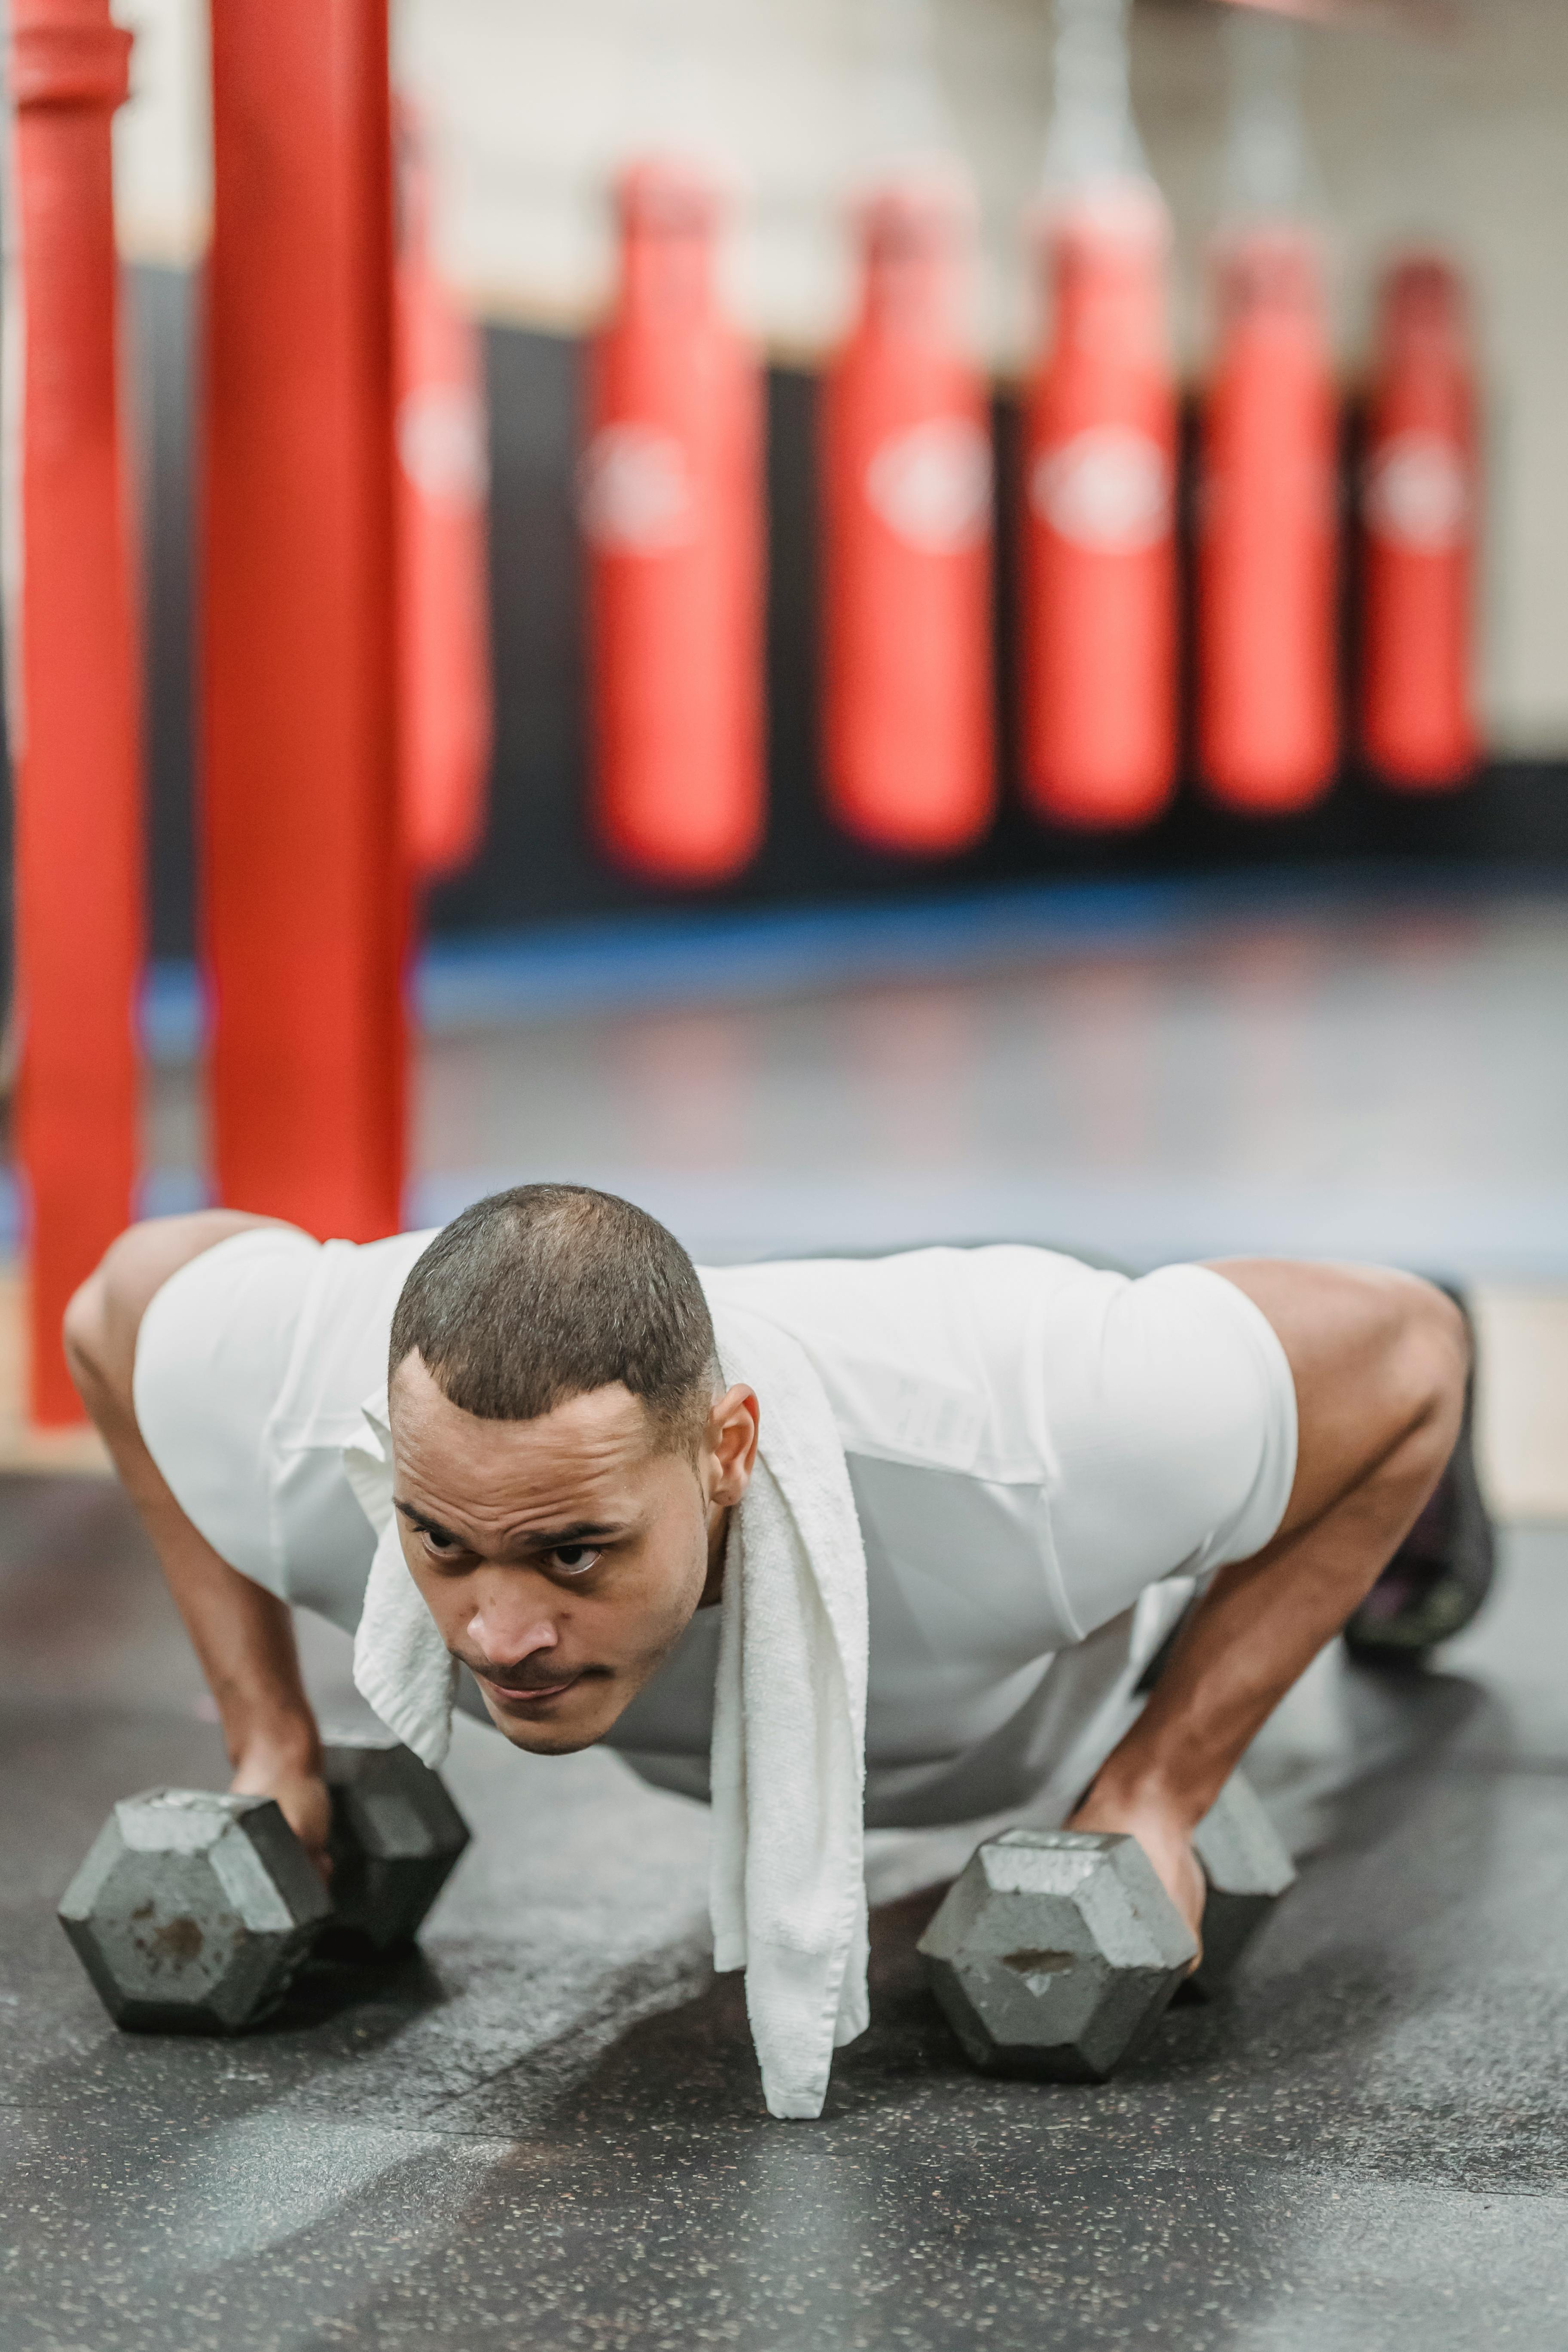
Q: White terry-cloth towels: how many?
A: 1